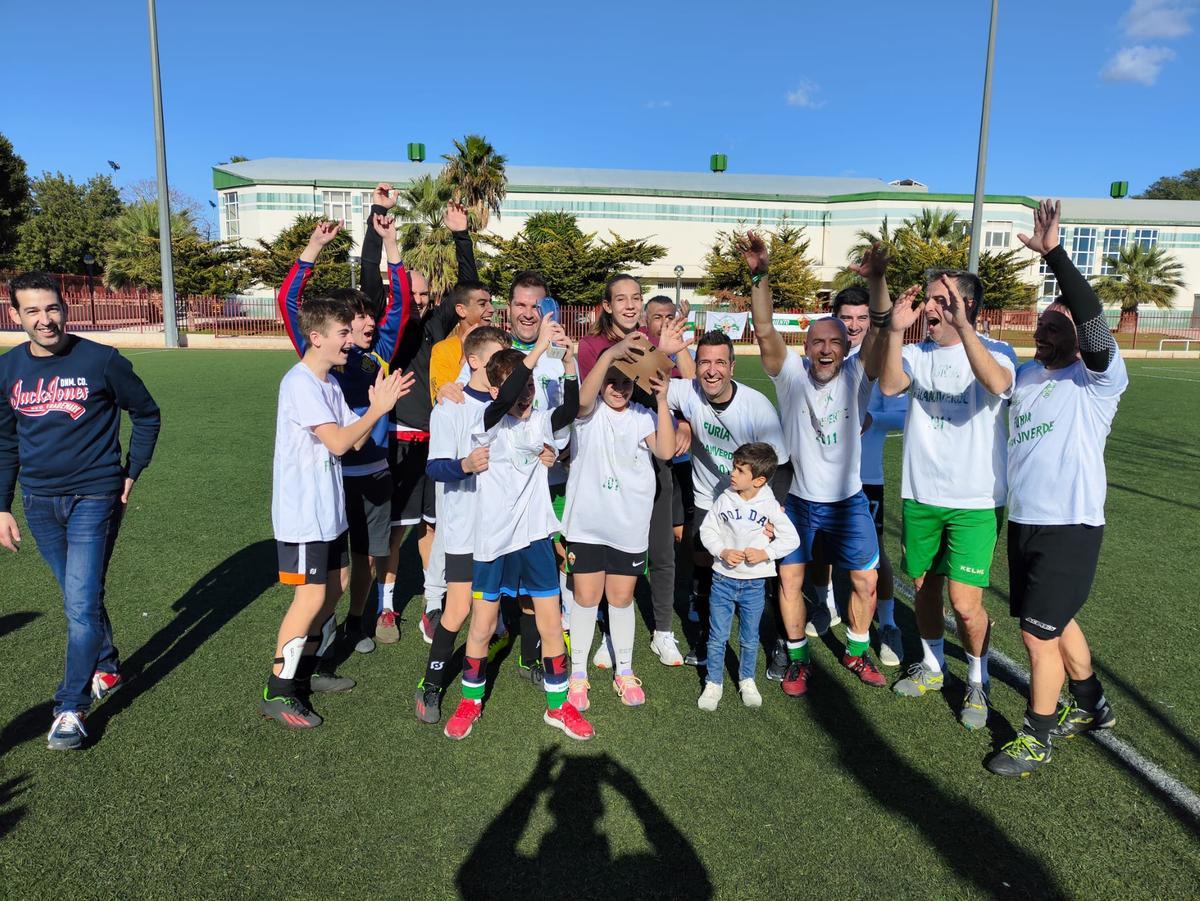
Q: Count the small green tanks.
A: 3